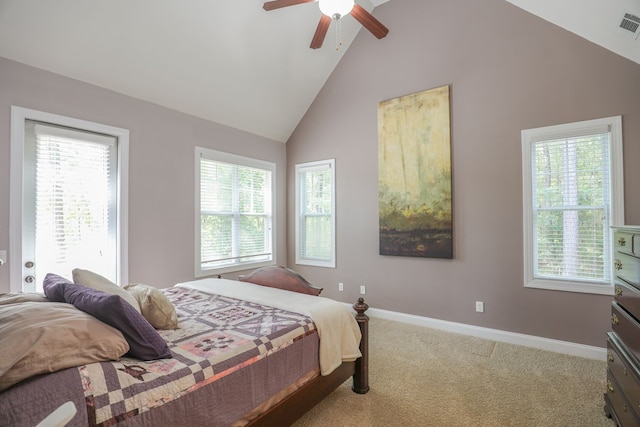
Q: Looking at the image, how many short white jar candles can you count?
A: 0